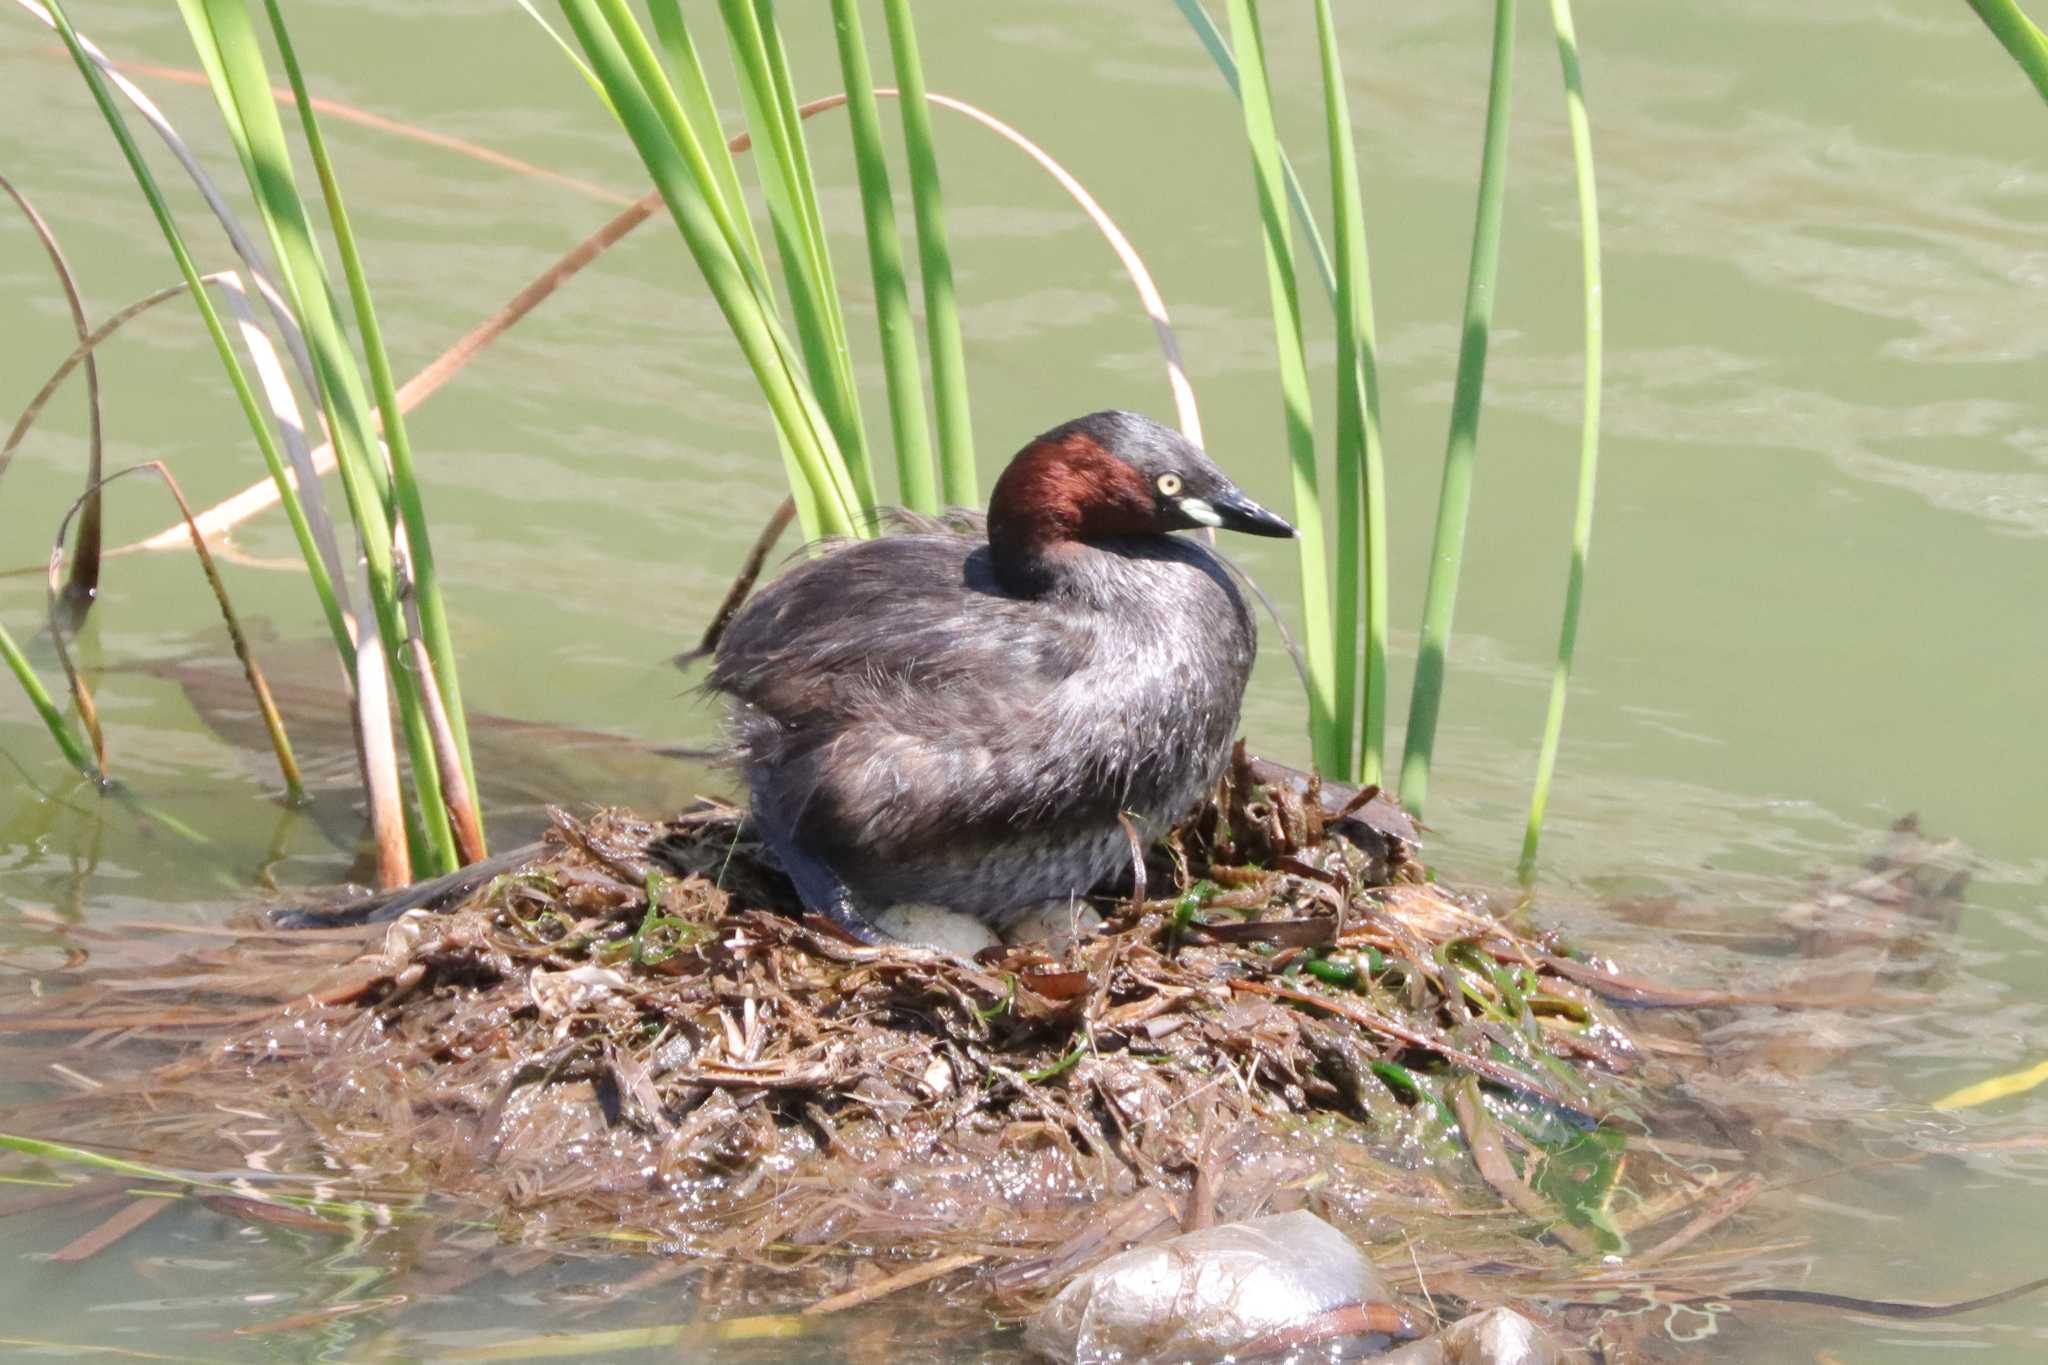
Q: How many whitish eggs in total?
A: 2